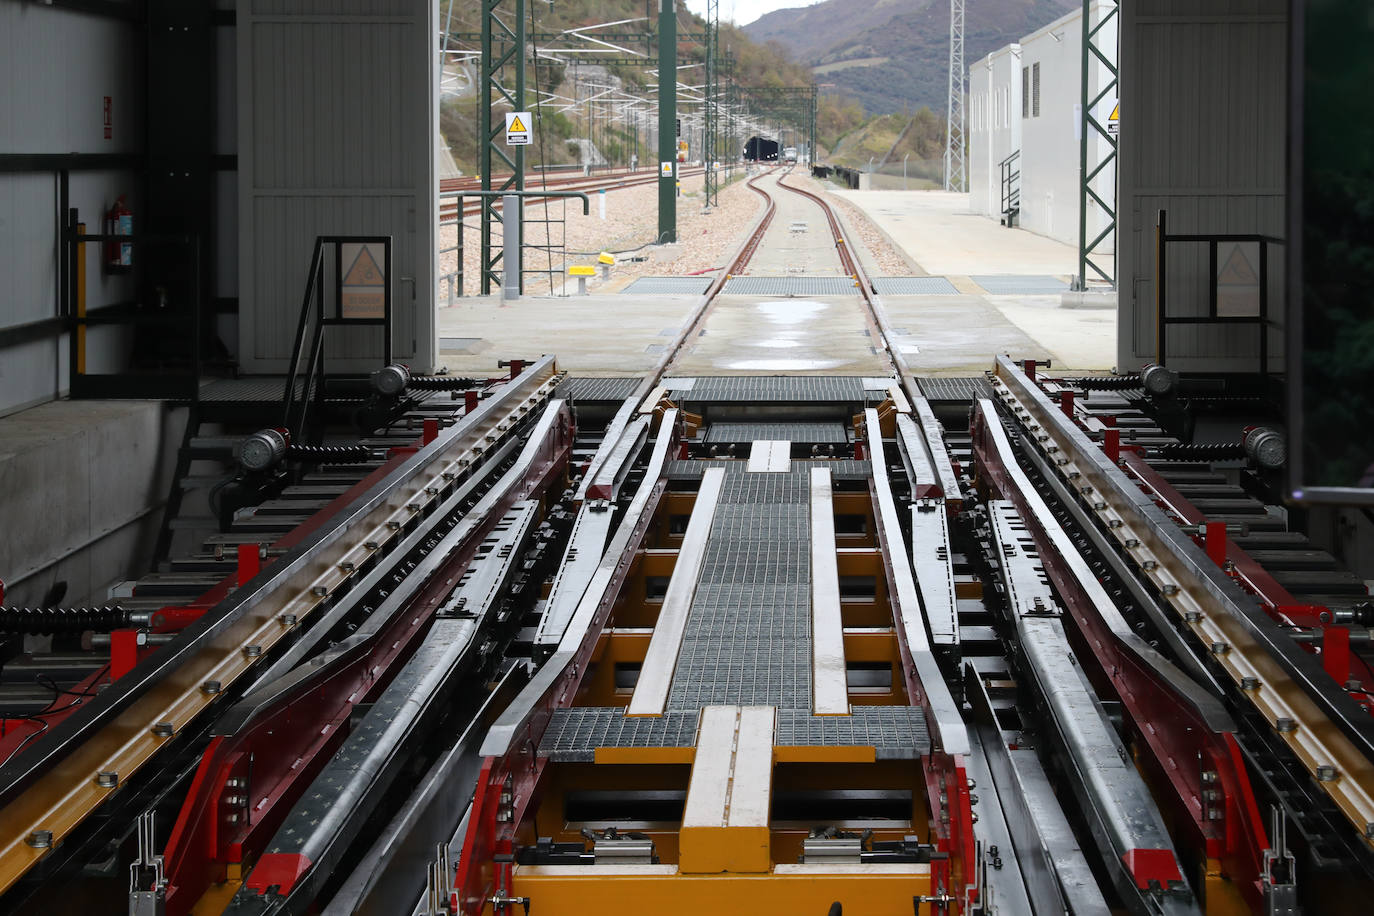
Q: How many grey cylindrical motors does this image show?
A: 4